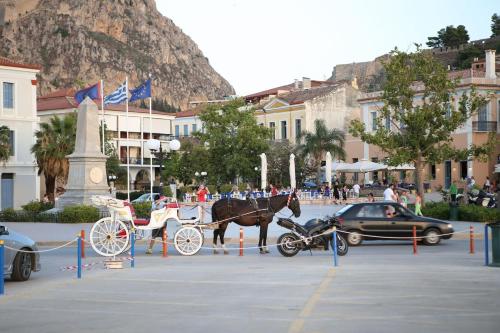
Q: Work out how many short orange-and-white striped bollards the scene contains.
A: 5